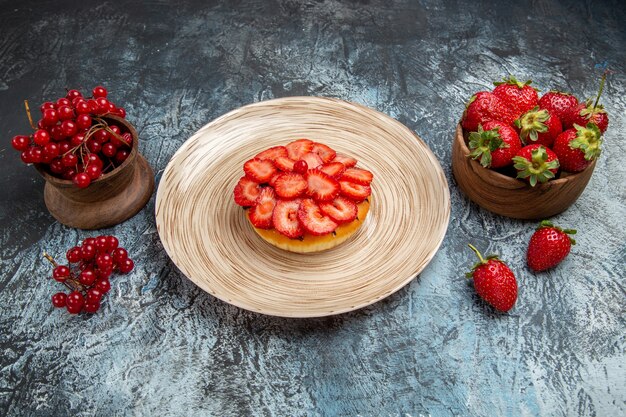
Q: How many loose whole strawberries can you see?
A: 2